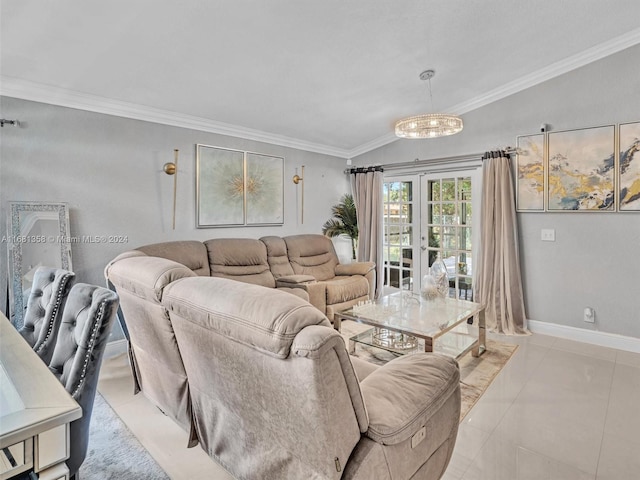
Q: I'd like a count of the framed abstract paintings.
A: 5